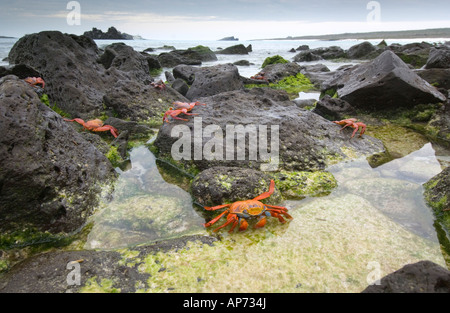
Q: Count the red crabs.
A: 7